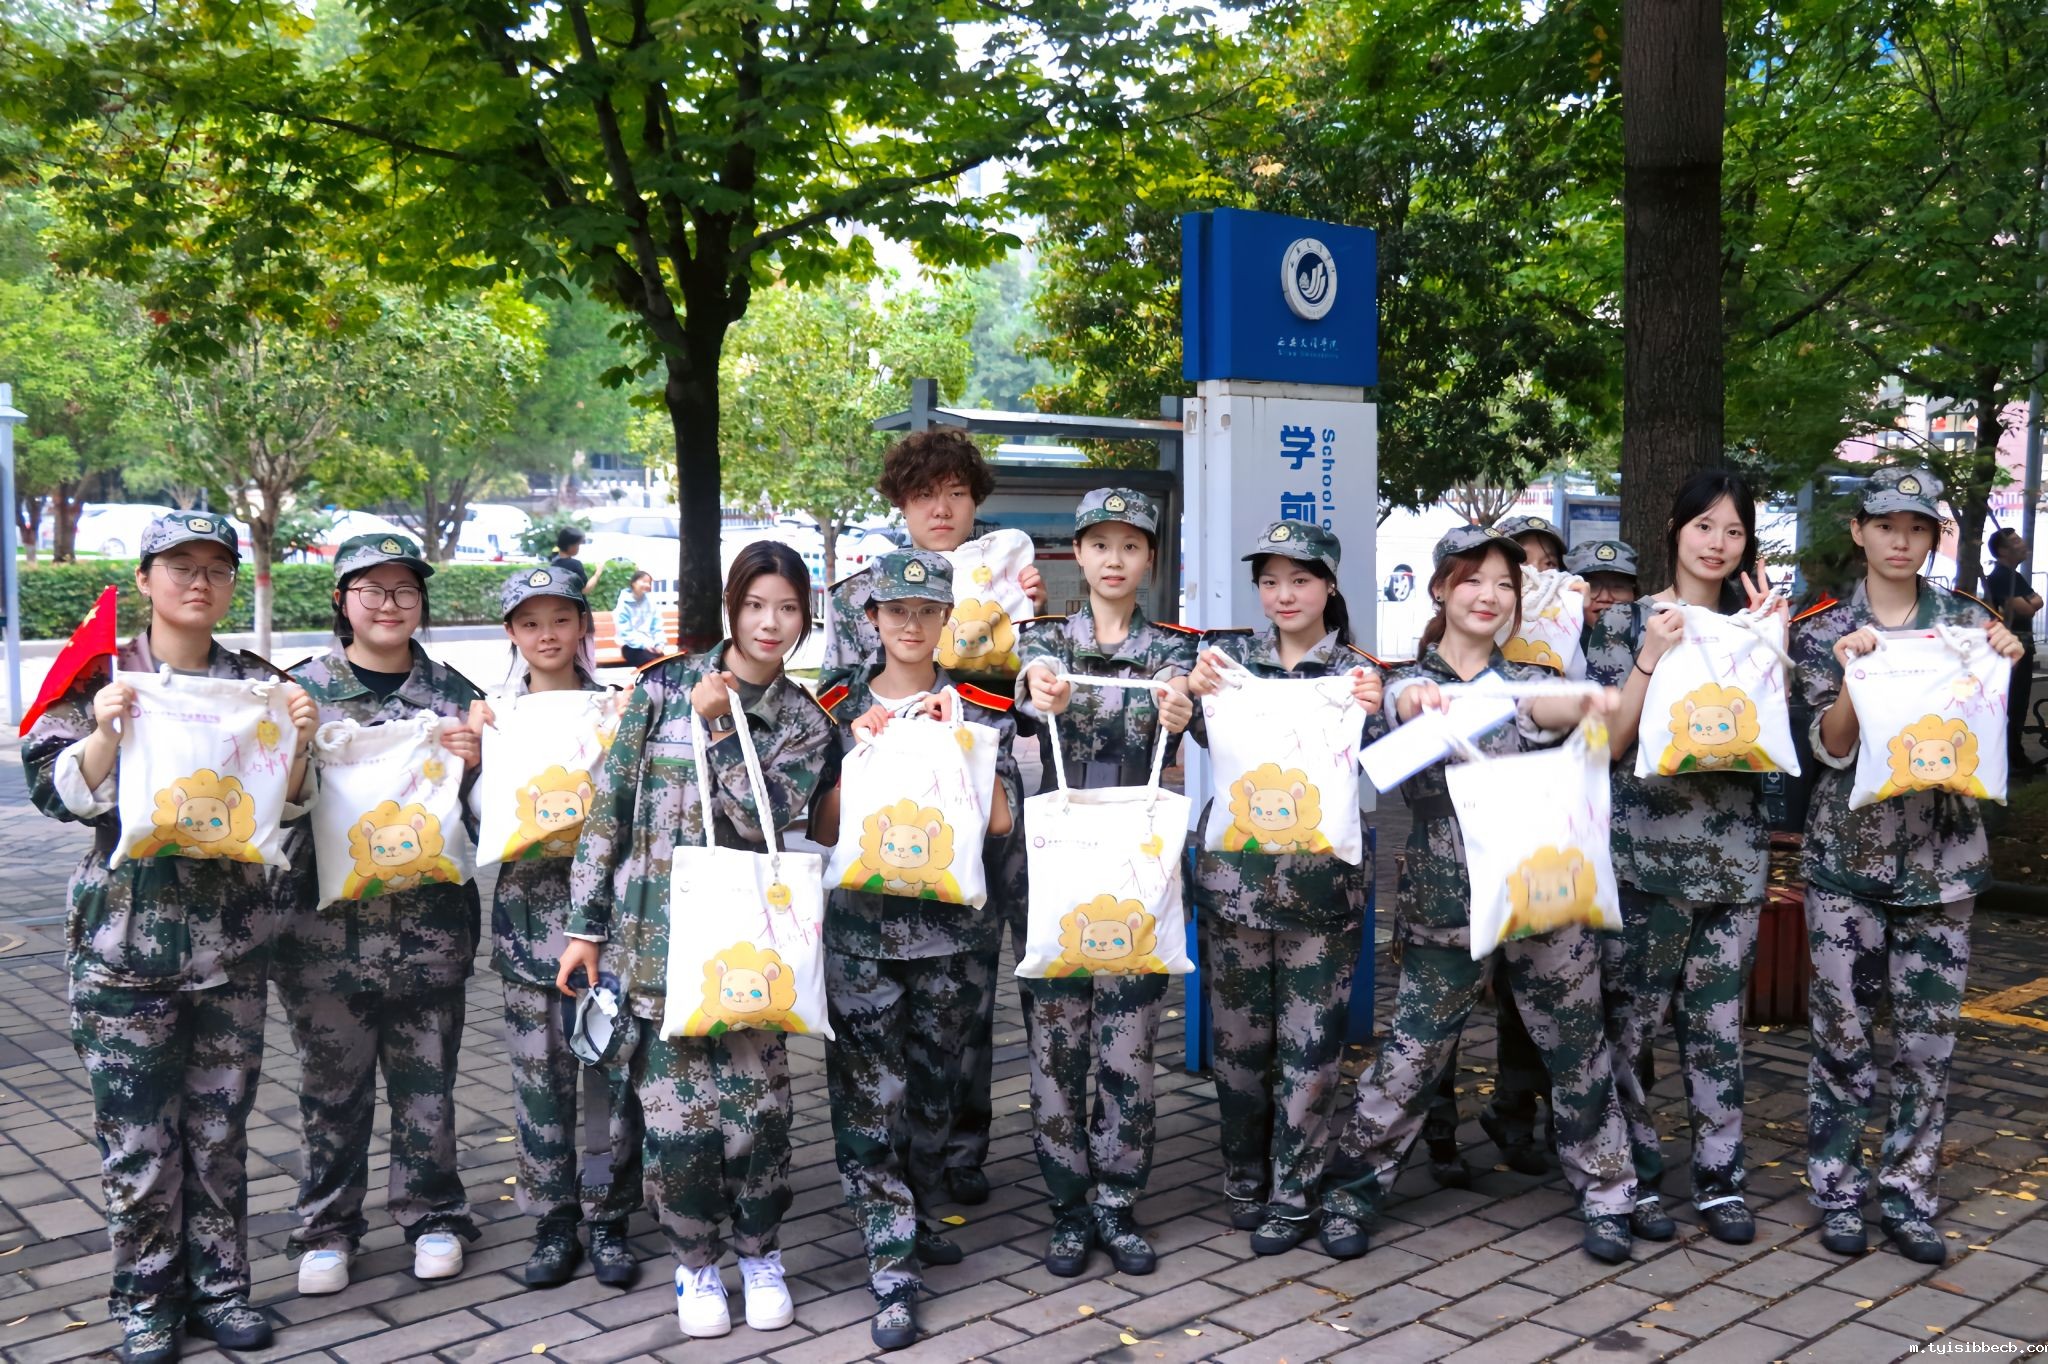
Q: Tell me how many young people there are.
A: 13